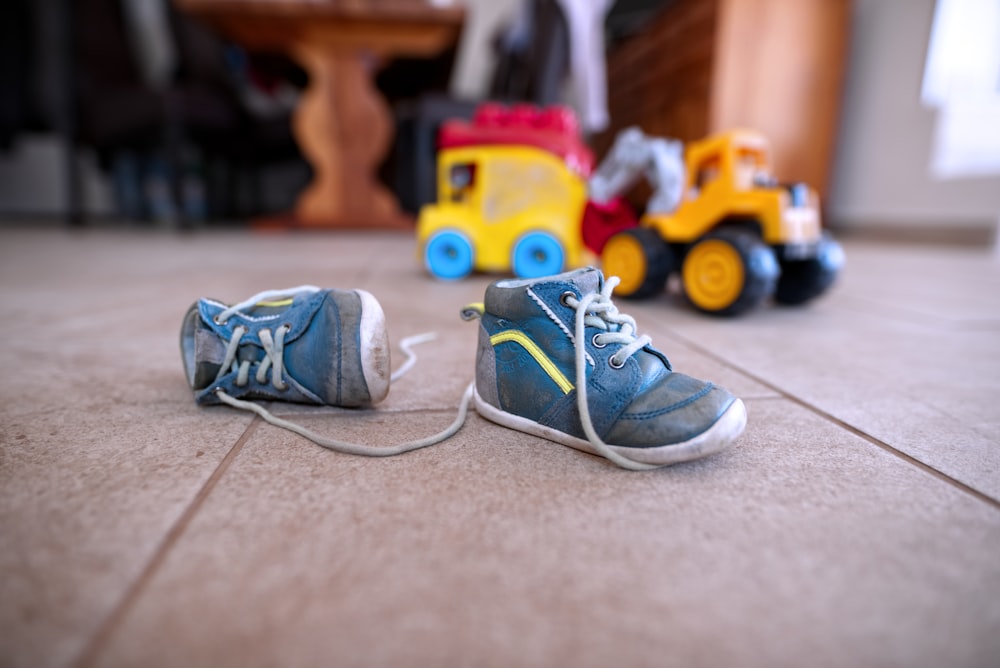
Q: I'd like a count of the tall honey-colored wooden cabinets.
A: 1